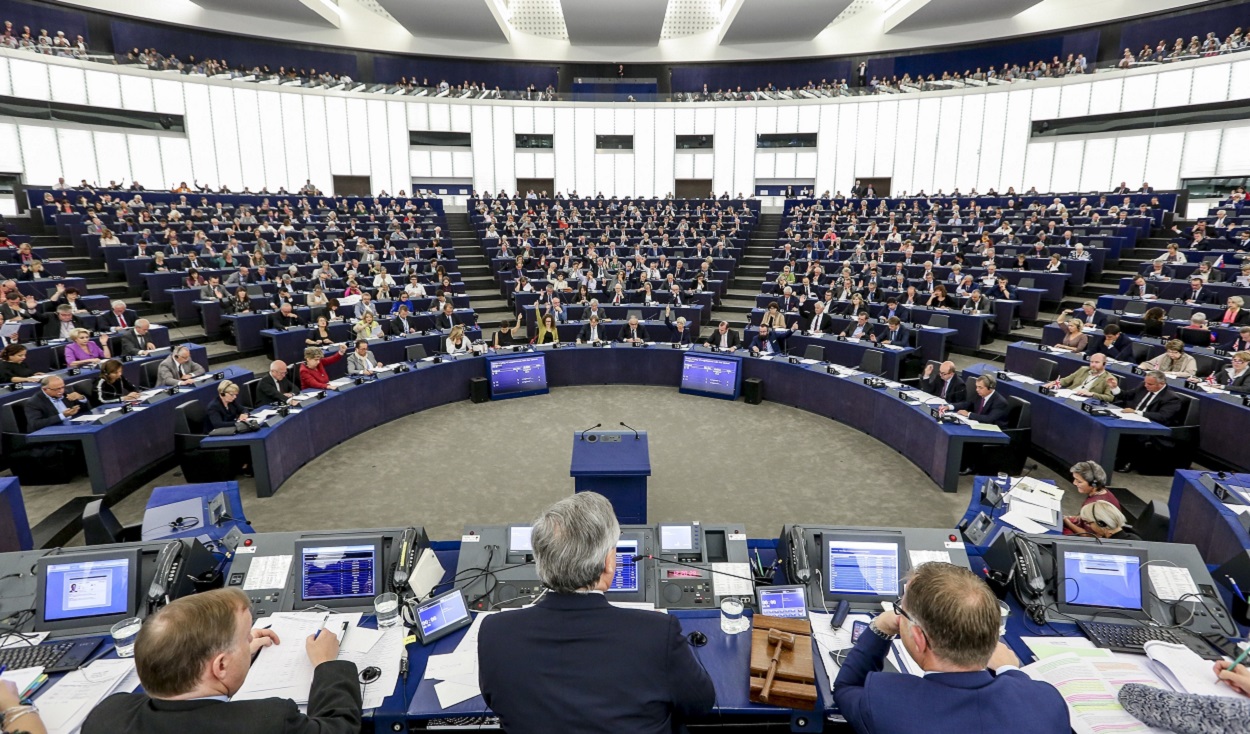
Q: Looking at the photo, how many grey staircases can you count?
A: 4